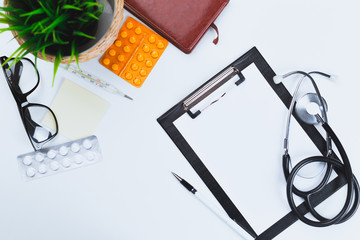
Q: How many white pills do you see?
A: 12